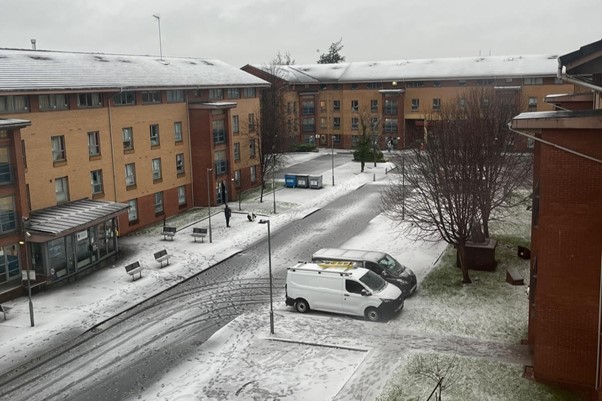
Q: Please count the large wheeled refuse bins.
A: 3